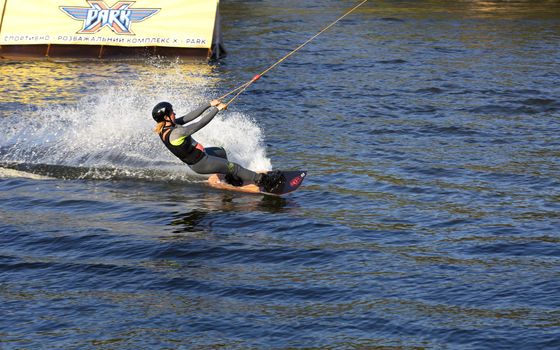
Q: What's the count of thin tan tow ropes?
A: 1